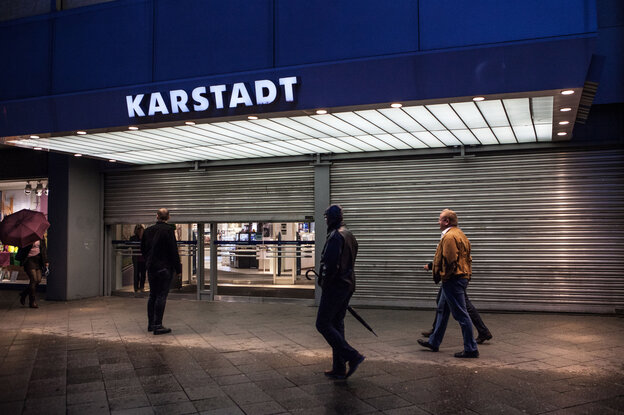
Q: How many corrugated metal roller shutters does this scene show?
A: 2